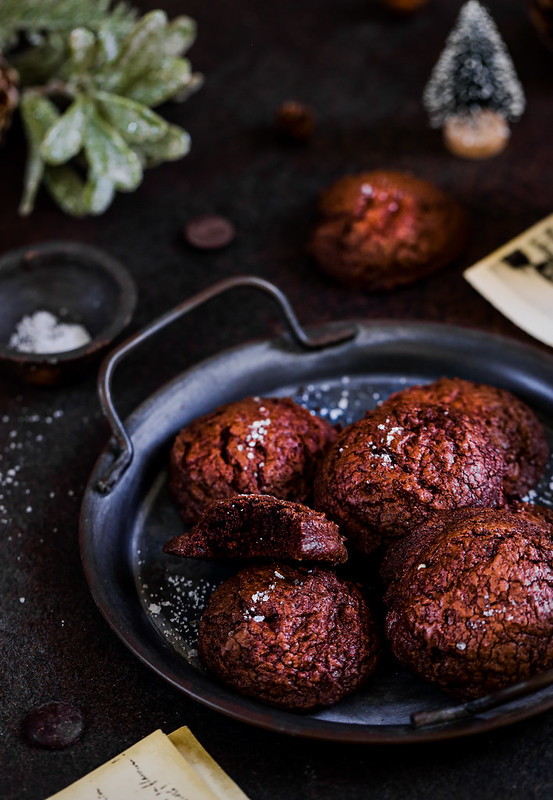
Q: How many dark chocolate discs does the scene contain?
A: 2